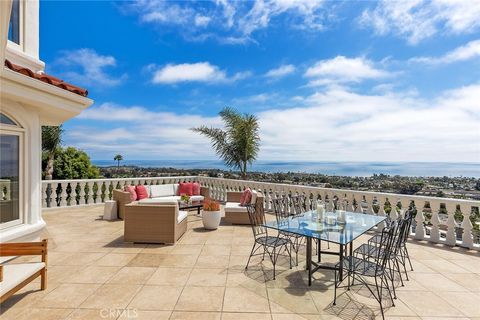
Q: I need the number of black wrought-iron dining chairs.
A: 6